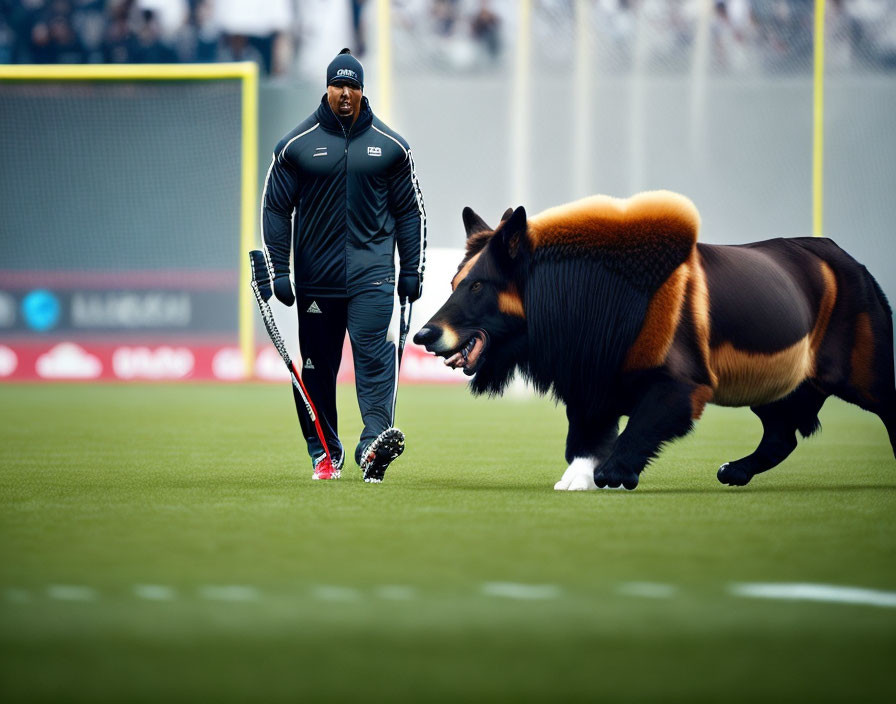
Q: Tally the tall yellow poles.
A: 2